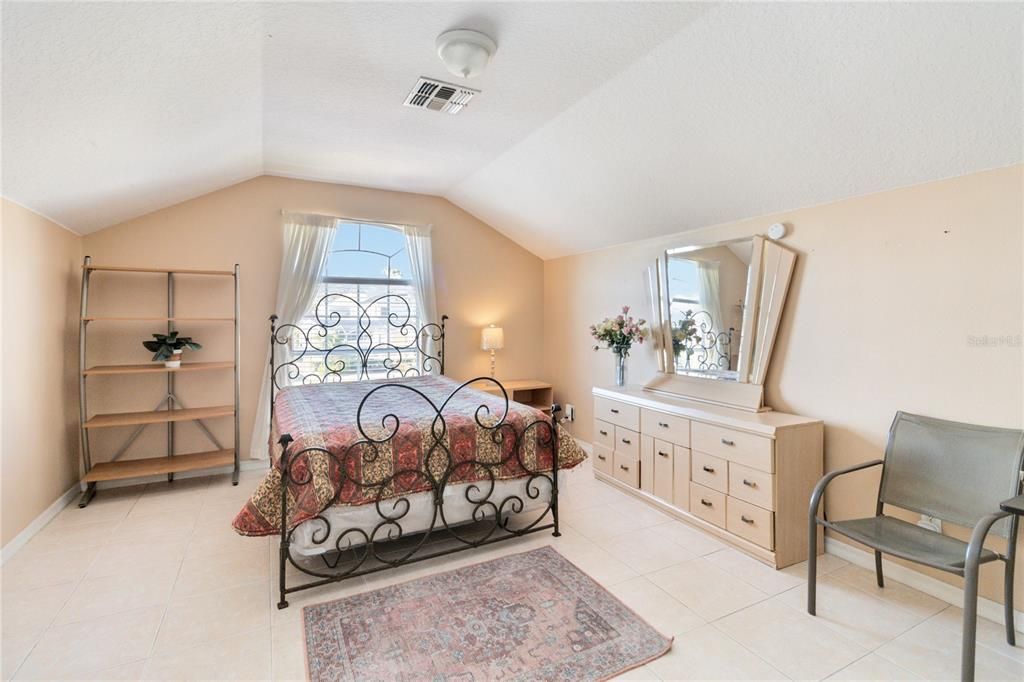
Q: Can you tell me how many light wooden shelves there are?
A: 5